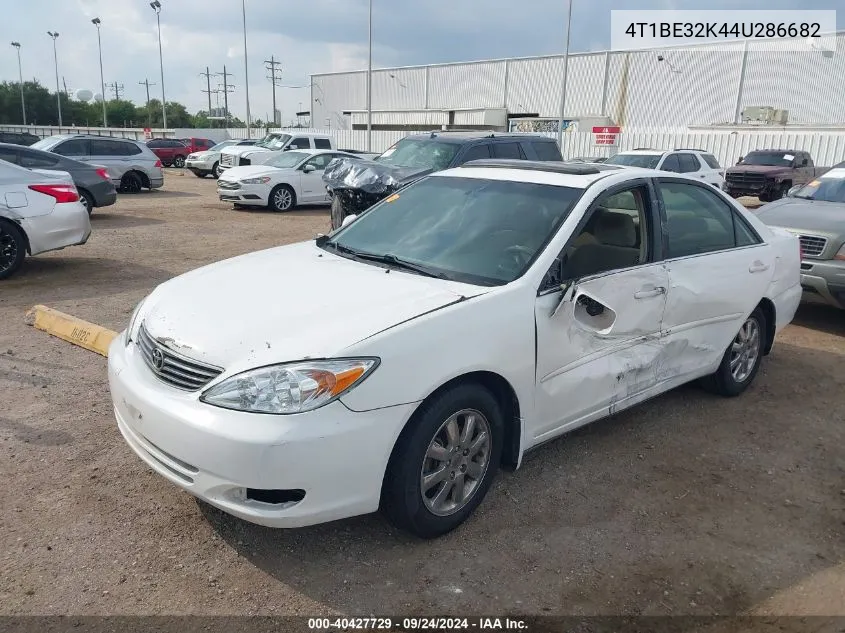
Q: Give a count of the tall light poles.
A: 7